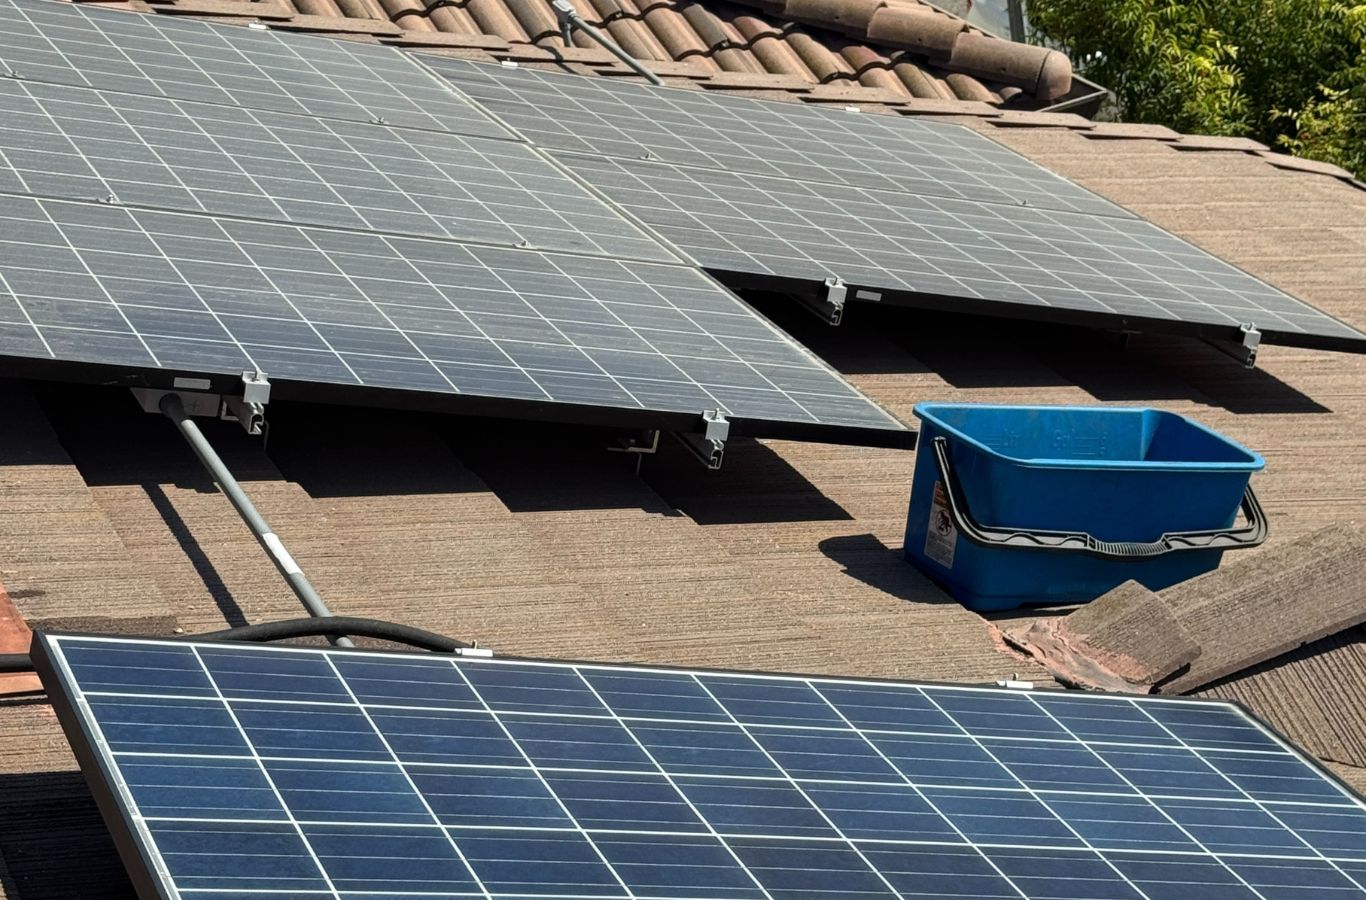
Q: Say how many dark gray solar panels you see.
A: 5